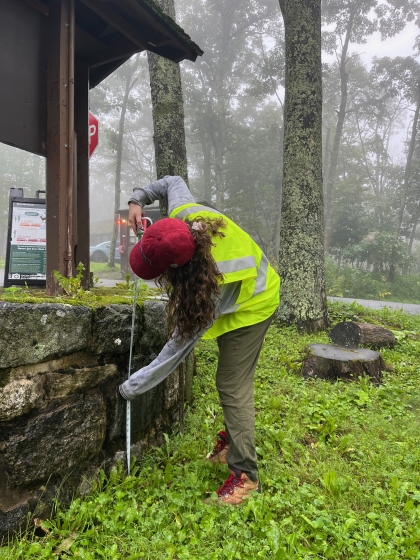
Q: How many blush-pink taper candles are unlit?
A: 0